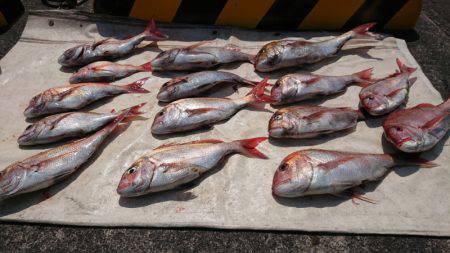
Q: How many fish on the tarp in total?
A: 15